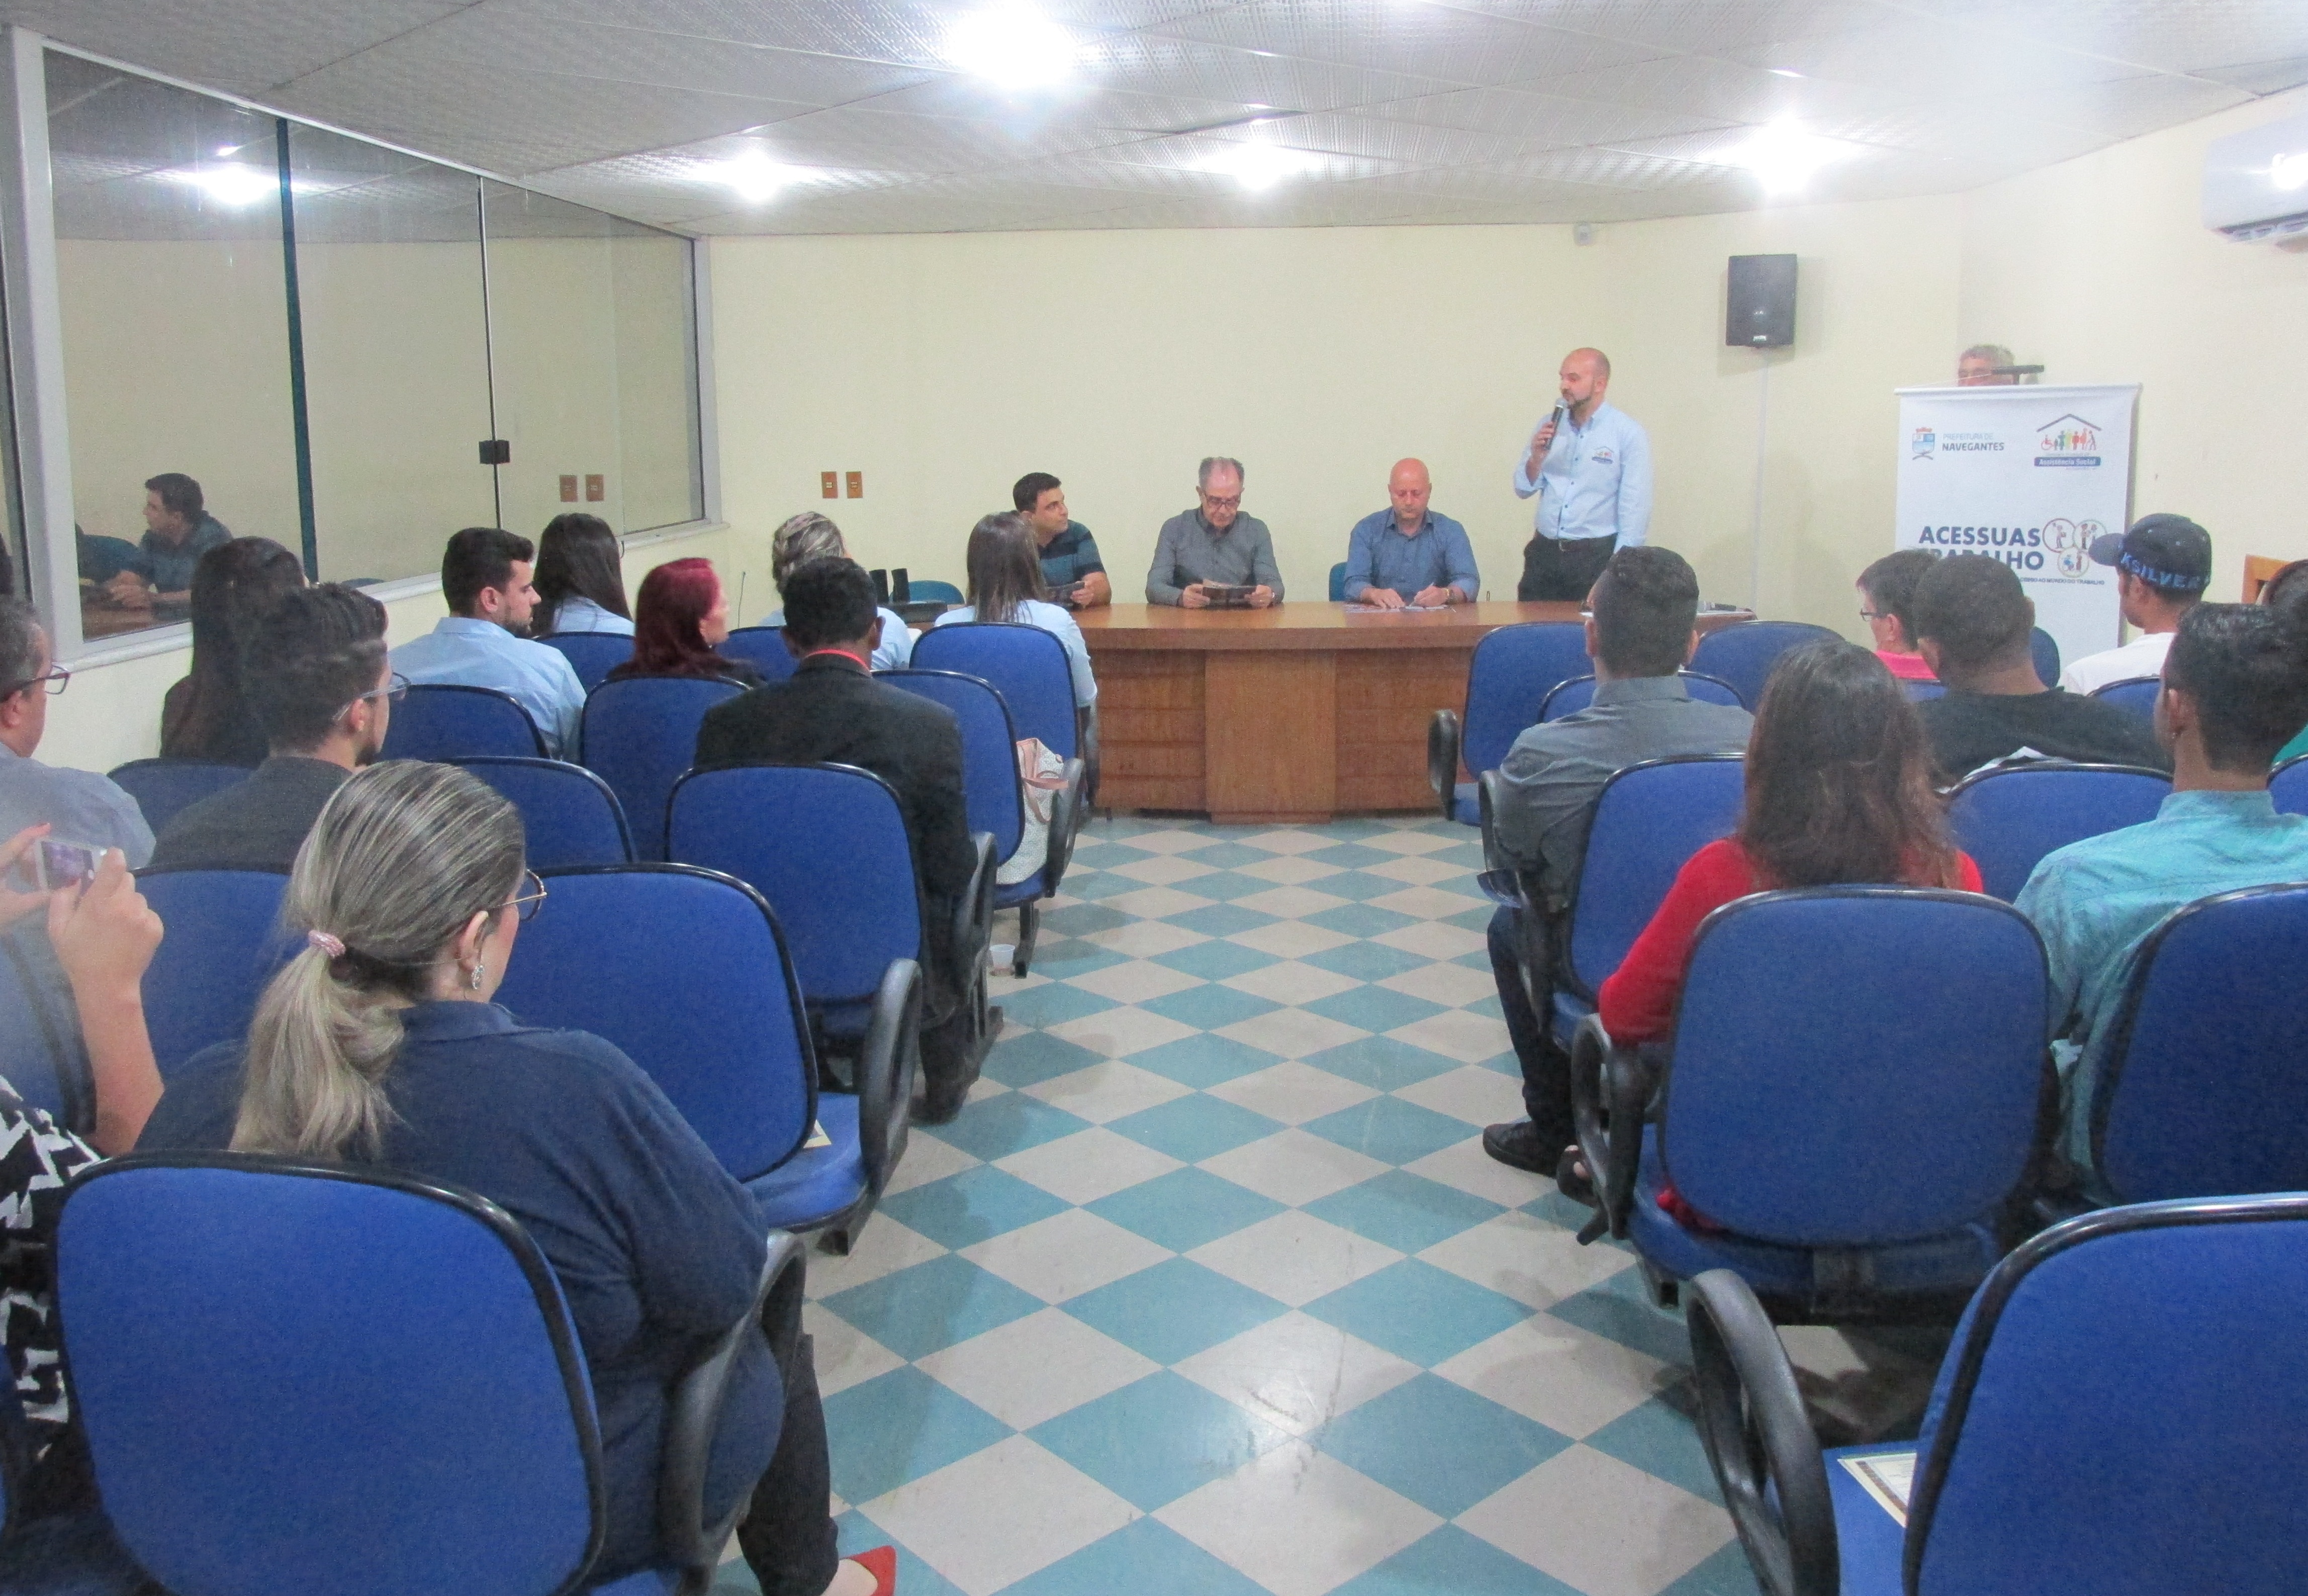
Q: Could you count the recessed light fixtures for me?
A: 4